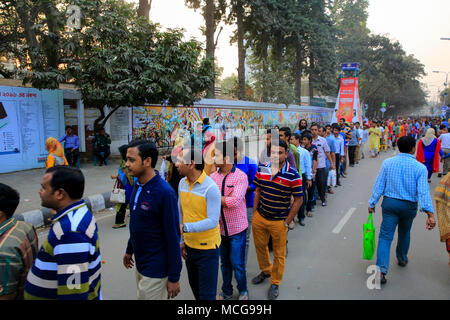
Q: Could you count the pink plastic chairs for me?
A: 0